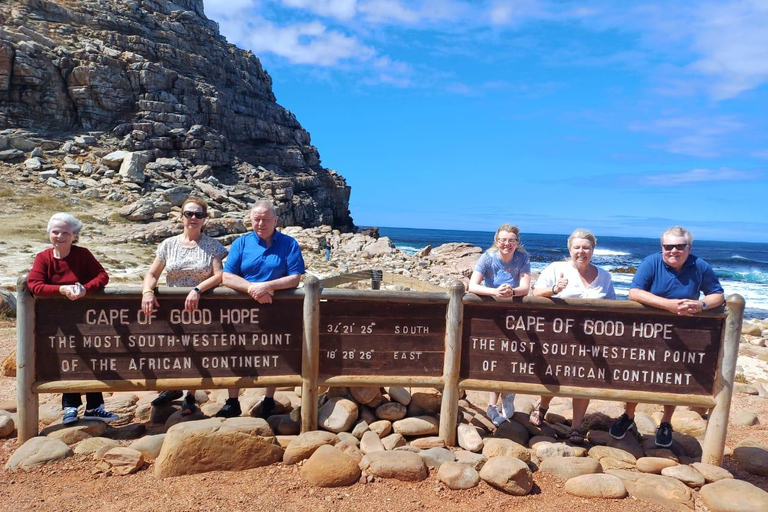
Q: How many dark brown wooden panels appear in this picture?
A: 3